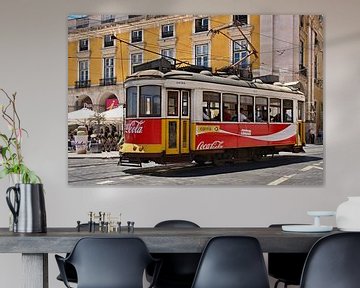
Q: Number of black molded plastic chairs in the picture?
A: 6